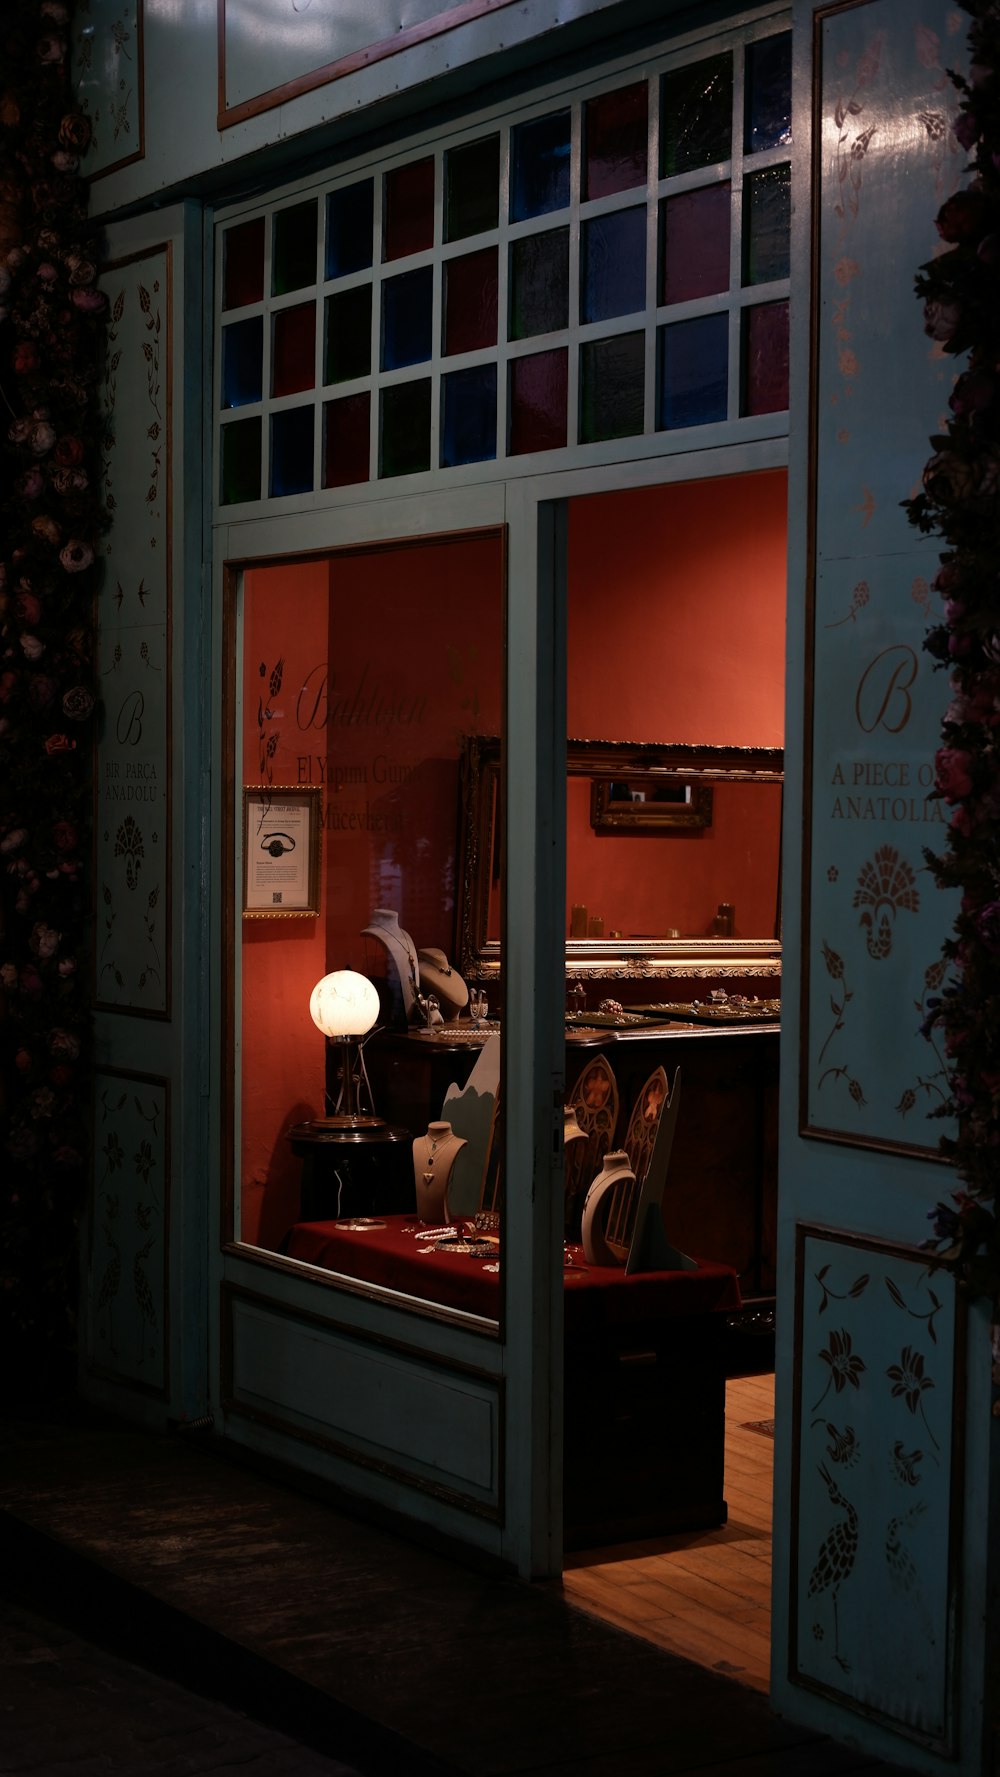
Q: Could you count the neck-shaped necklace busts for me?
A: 5